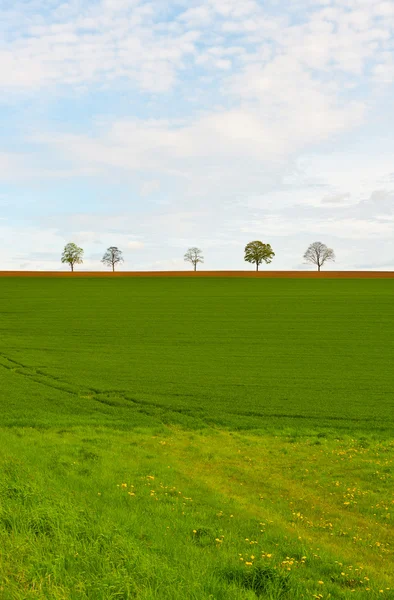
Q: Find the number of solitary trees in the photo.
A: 5